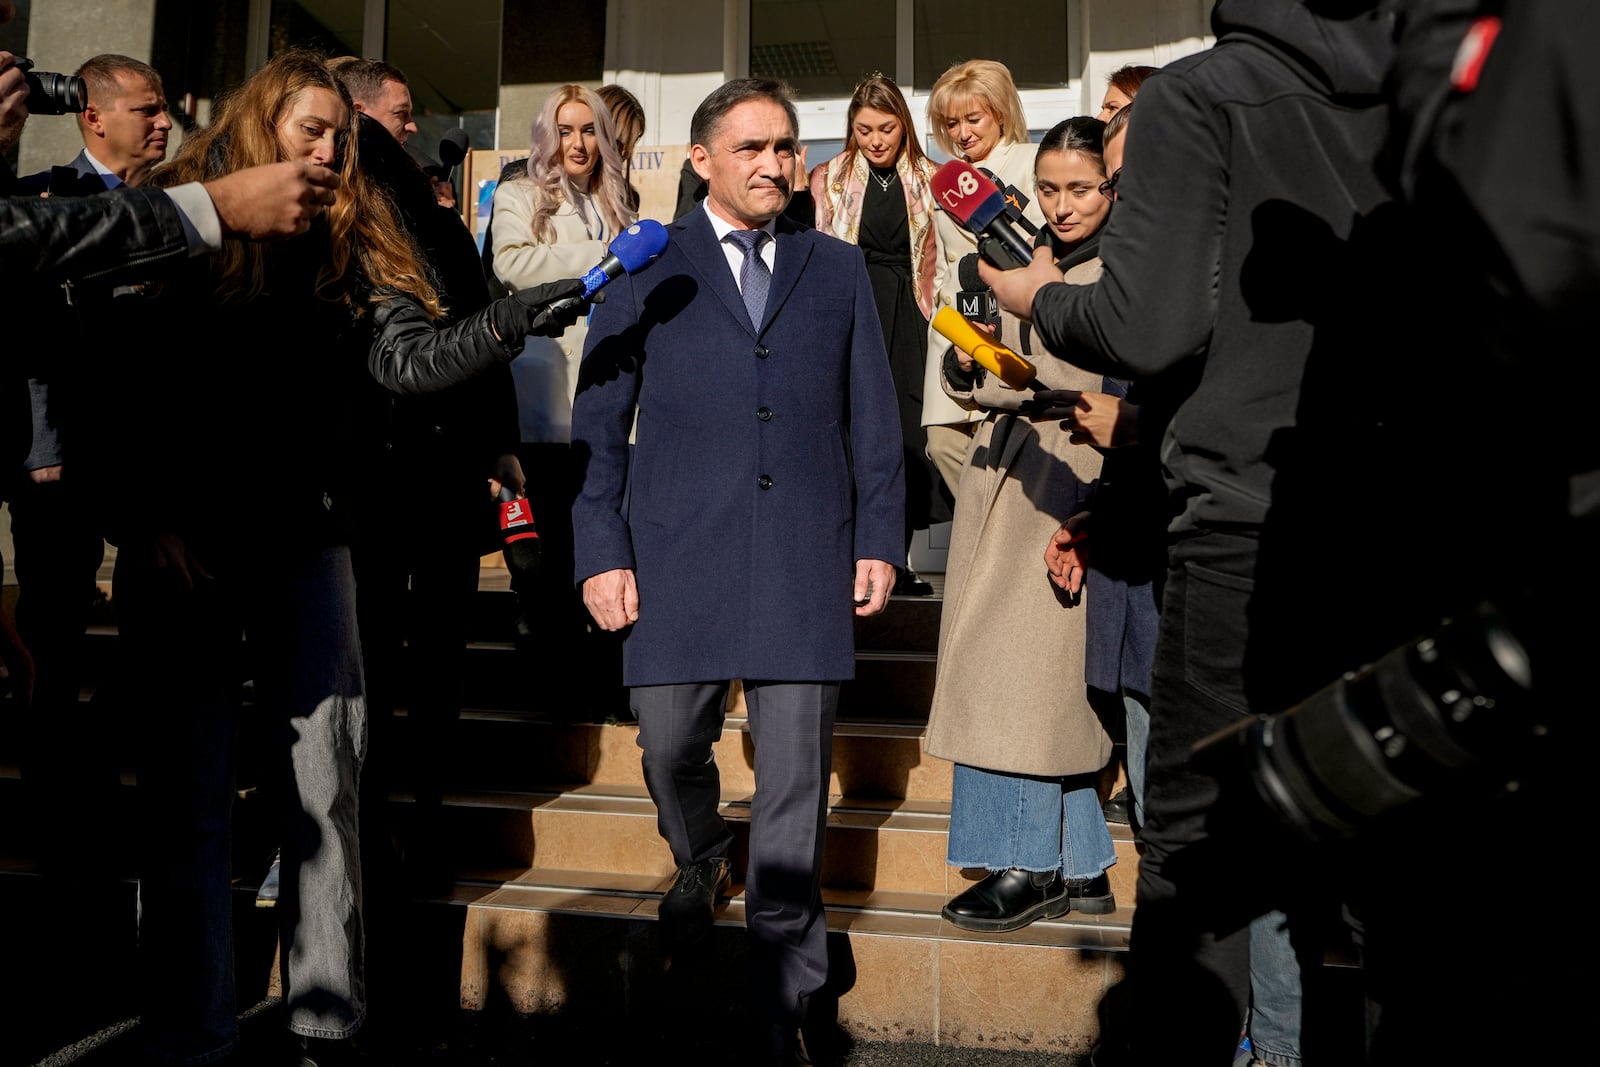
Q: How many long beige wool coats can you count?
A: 1